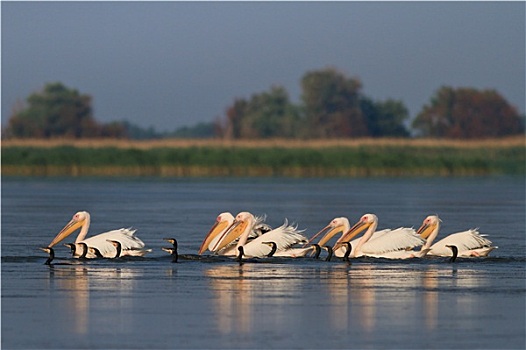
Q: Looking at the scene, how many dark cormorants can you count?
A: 13